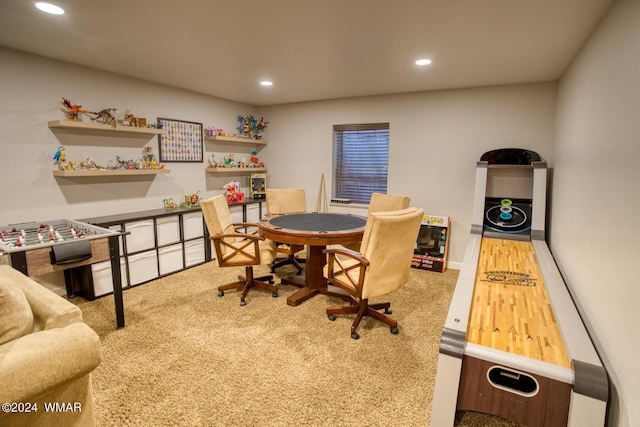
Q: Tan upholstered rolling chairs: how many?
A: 4